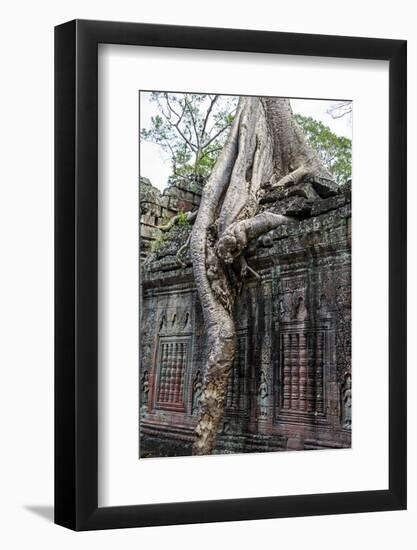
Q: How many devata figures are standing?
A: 4